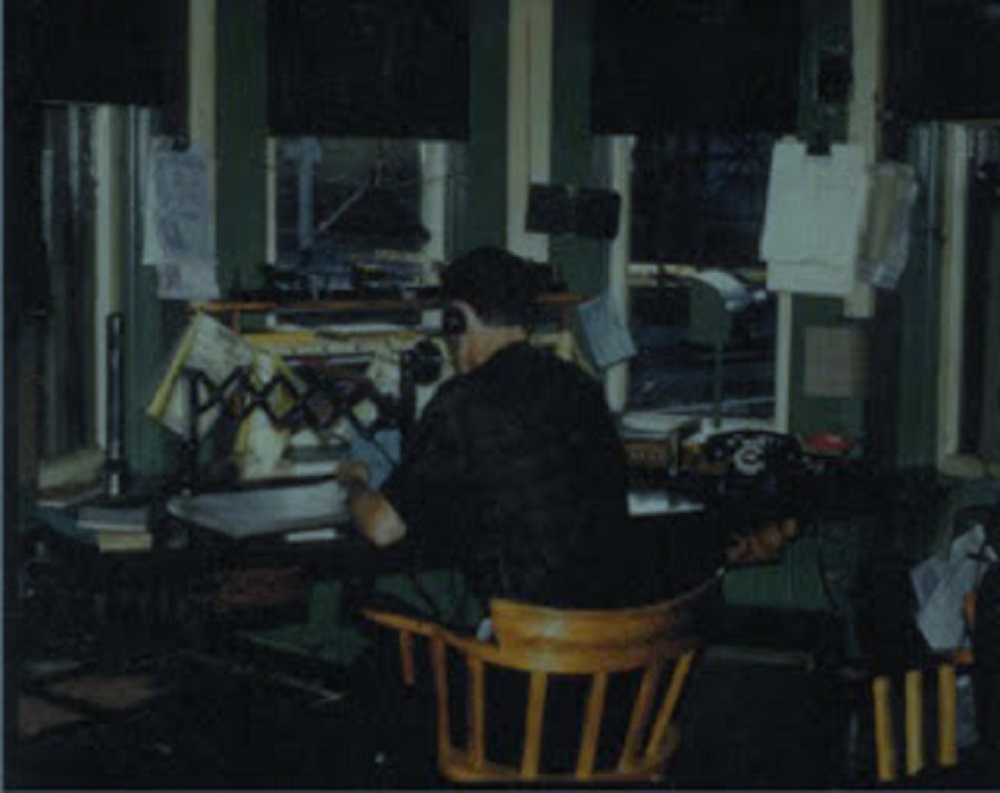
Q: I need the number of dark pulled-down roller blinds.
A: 4